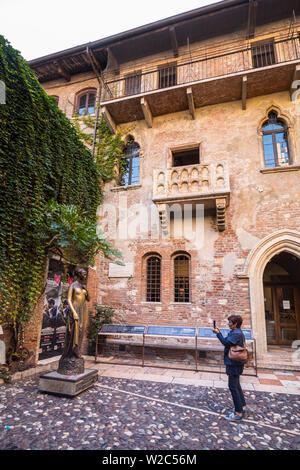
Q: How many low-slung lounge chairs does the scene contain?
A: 0